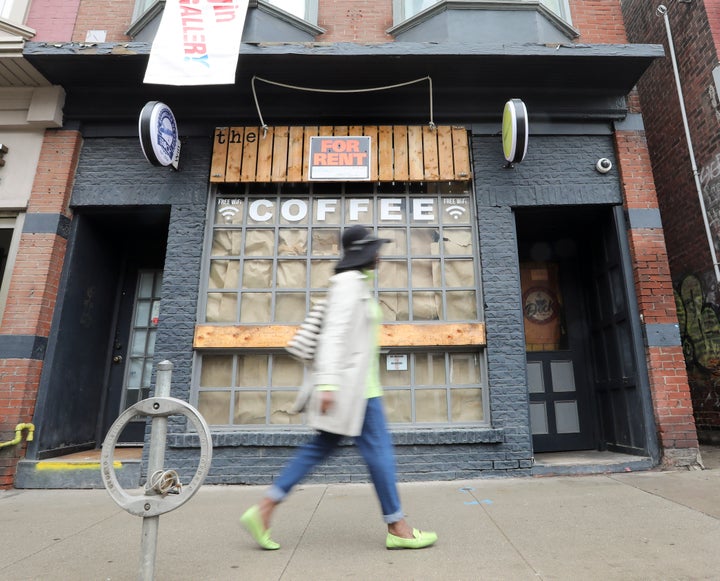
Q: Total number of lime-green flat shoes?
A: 2